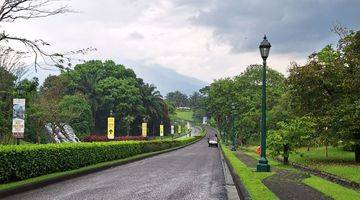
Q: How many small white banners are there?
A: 1